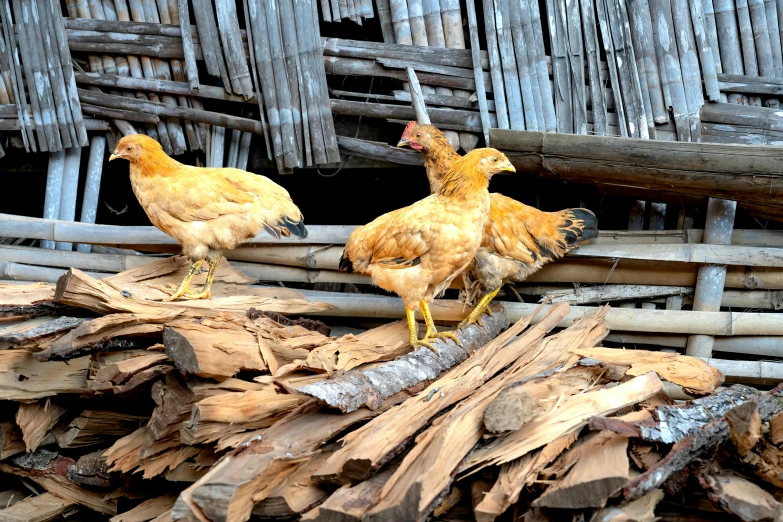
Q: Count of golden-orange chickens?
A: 3